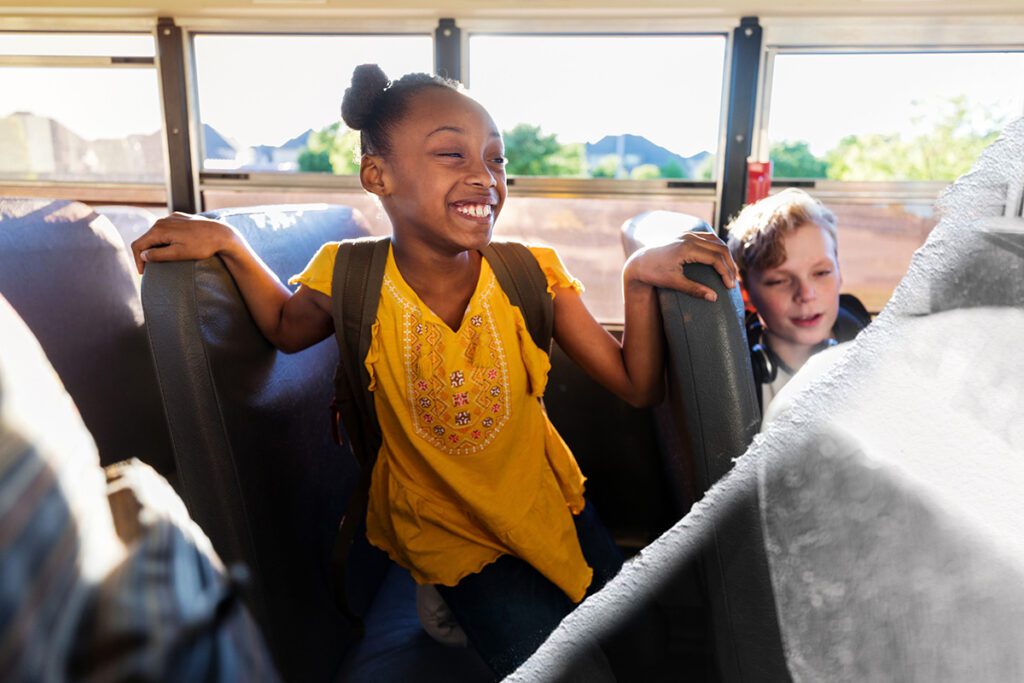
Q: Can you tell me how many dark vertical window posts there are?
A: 3